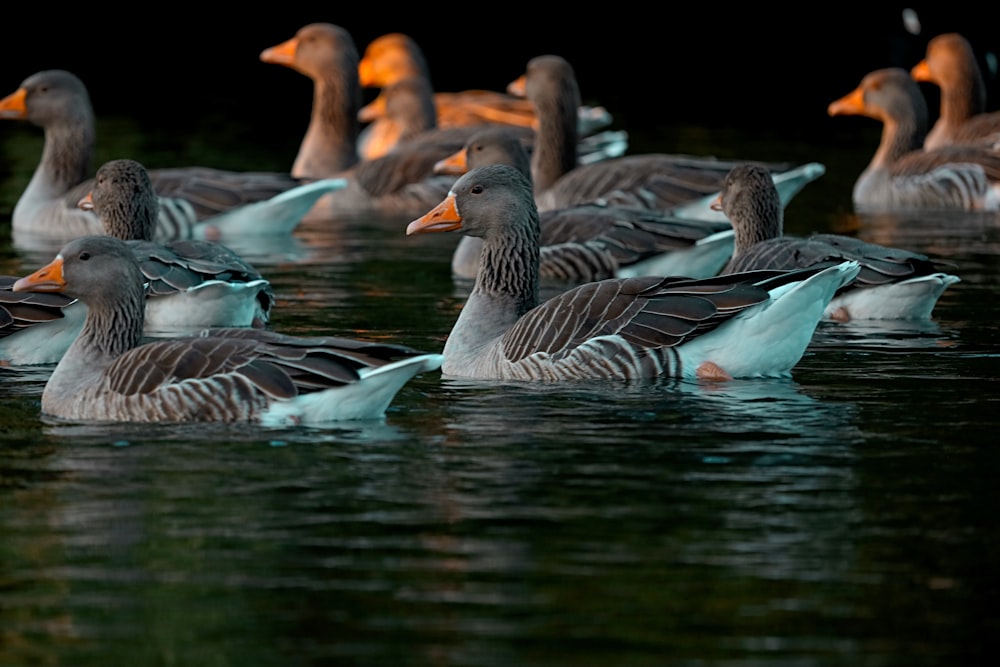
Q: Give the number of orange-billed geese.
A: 12